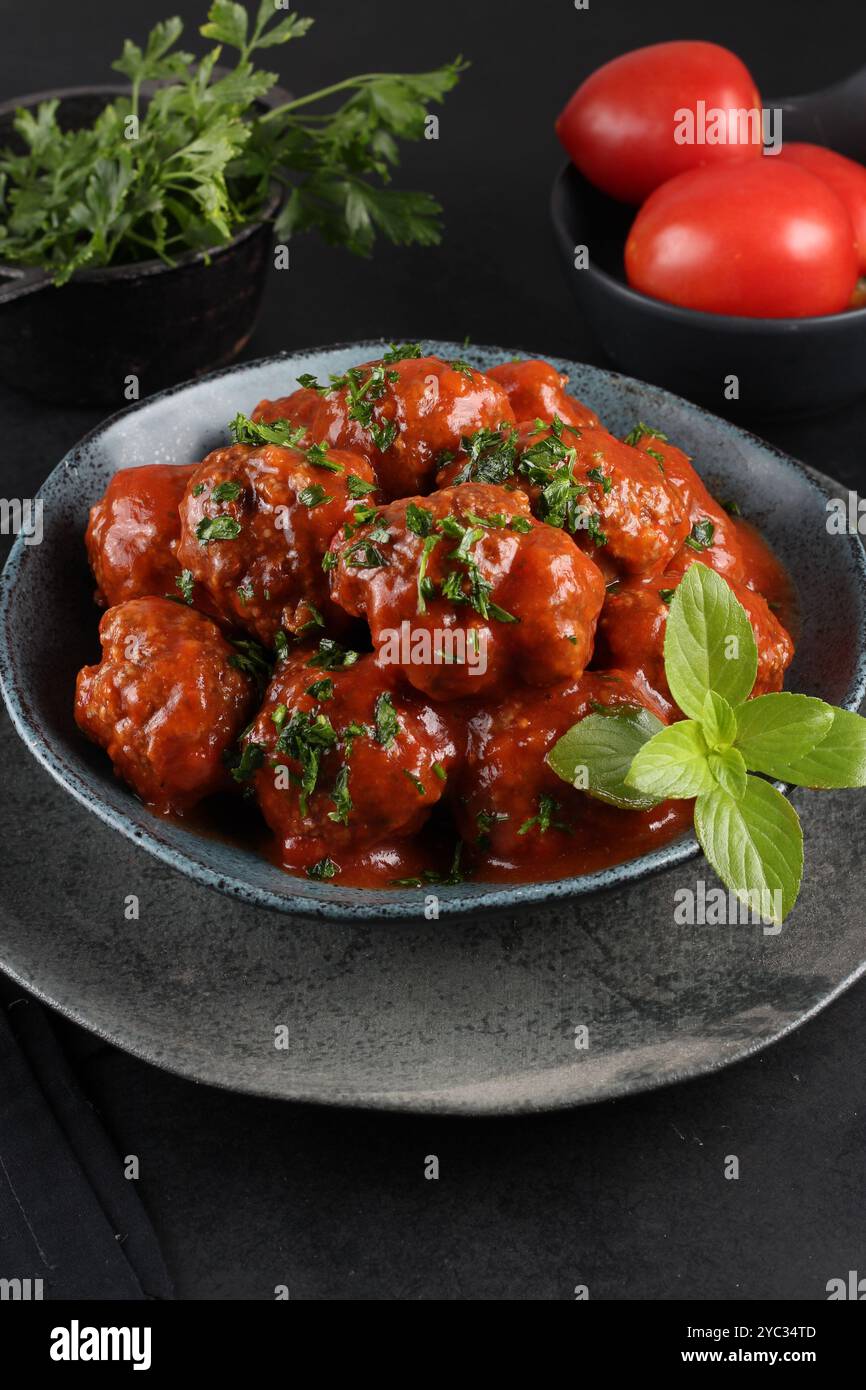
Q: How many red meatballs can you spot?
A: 12